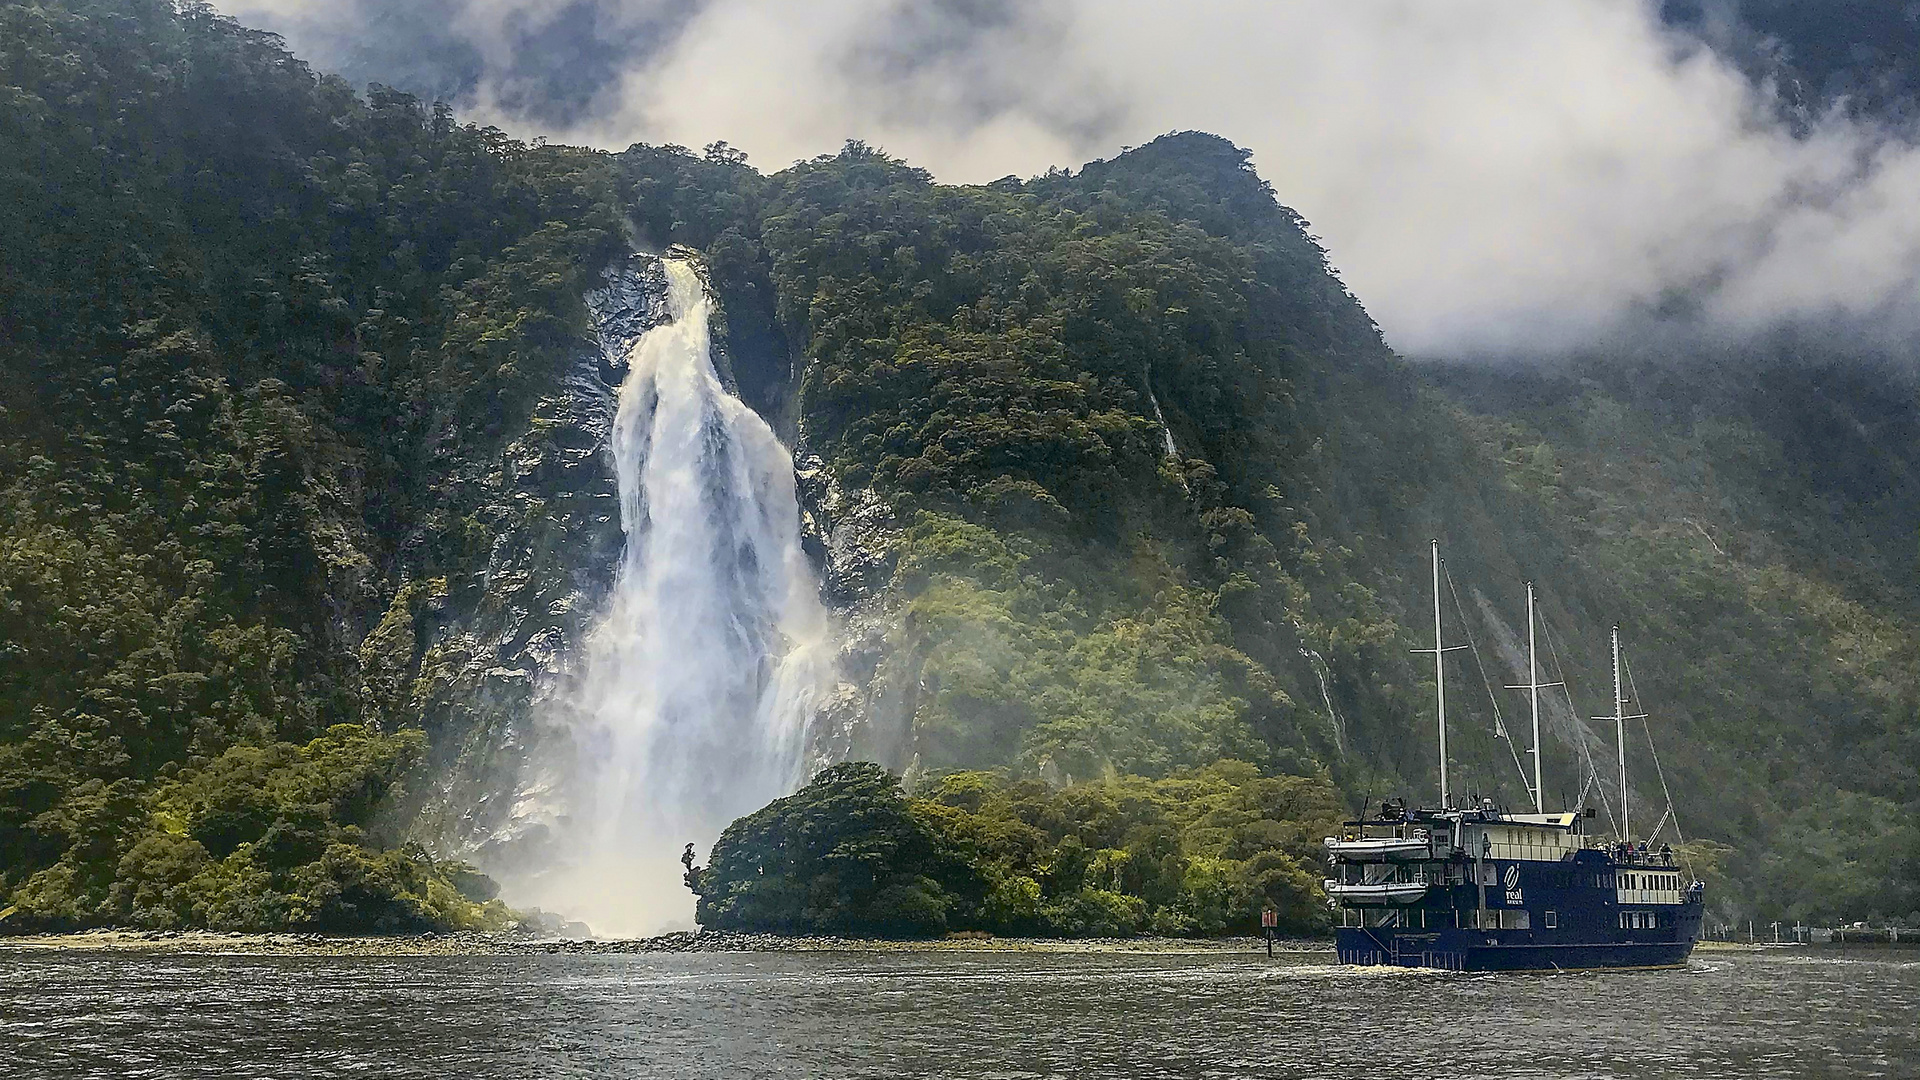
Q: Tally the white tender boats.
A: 2